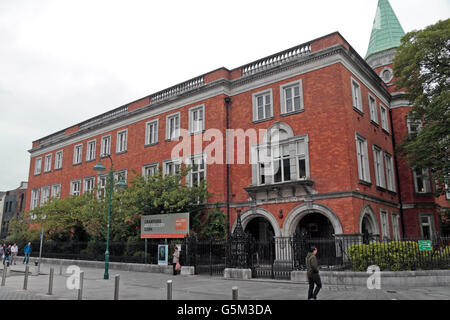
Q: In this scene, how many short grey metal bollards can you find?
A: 7